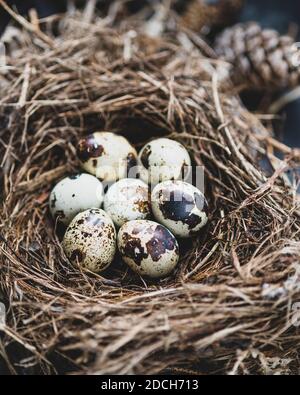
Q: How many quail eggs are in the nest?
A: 7